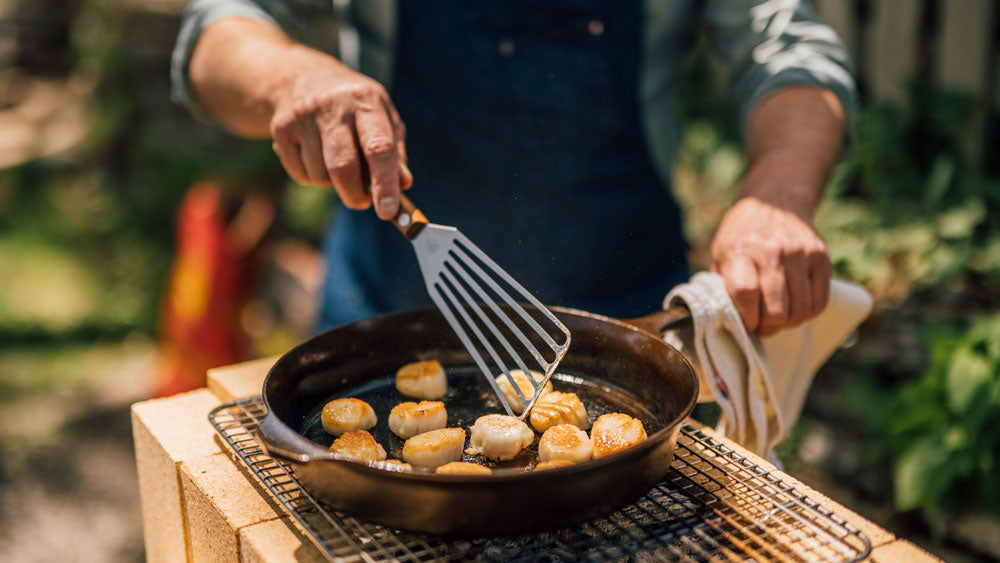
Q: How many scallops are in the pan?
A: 13